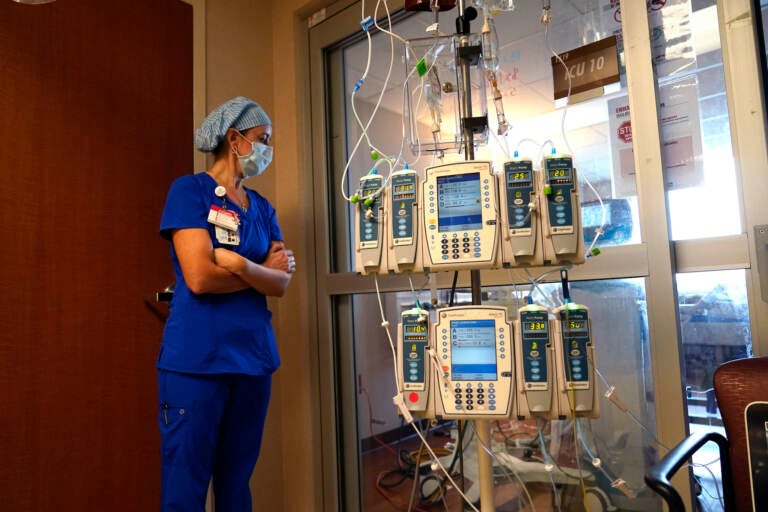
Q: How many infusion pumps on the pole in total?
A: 7